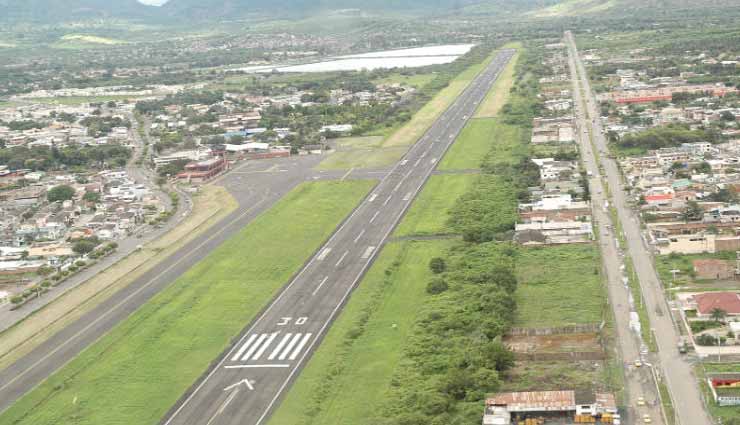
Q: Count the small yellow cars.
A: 3